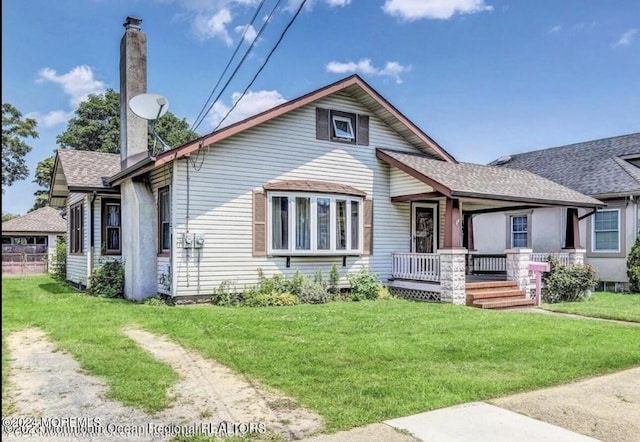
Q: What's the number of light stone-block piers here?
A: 3